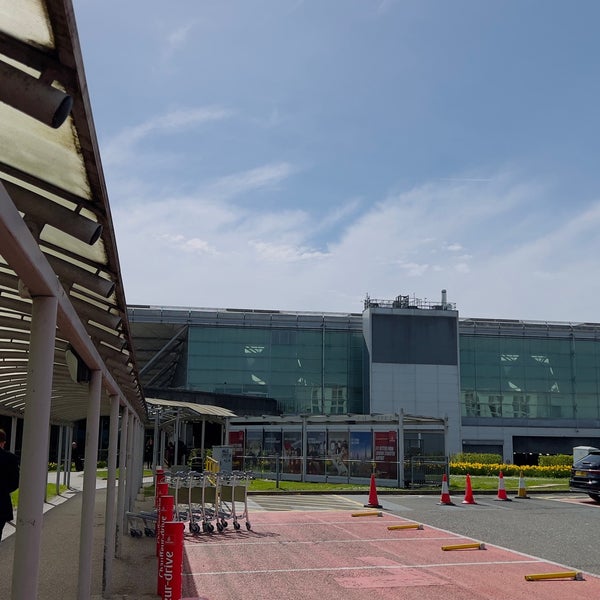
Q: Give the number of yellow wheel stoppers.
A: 4